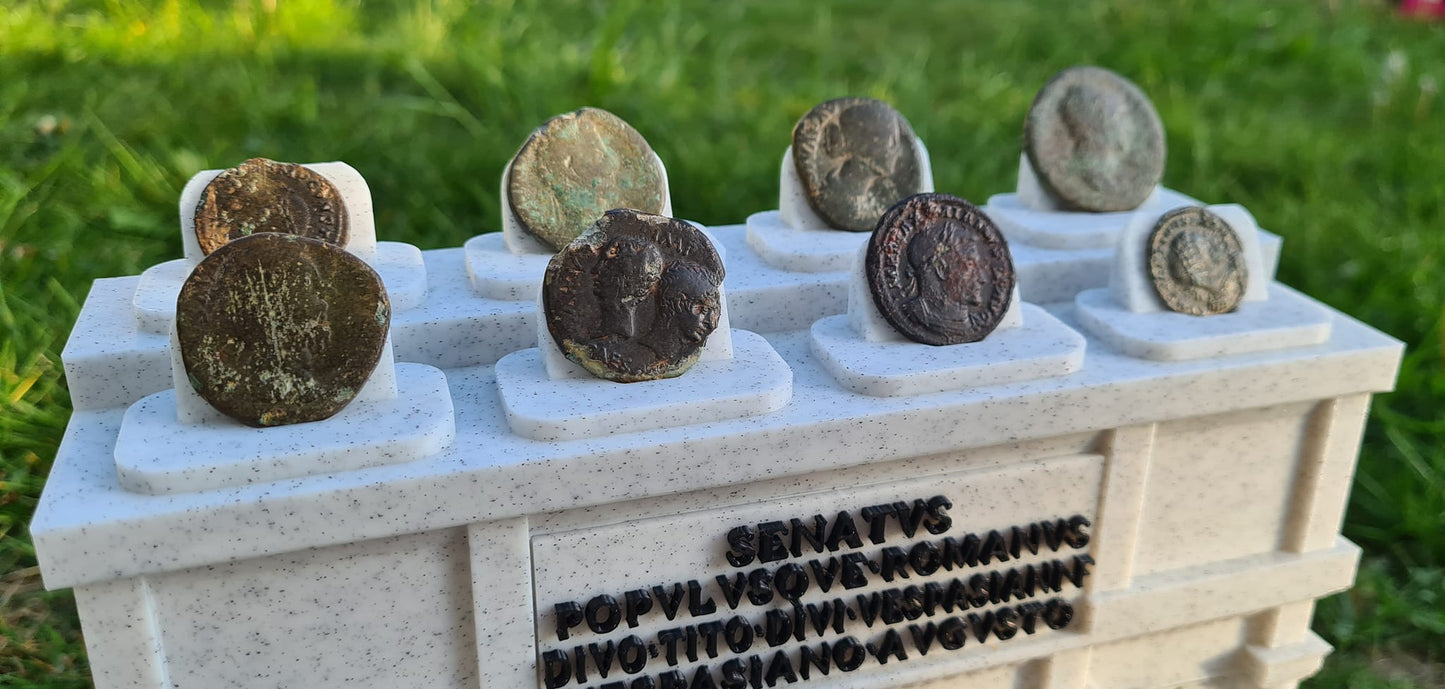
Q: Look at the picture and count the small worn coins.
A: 8